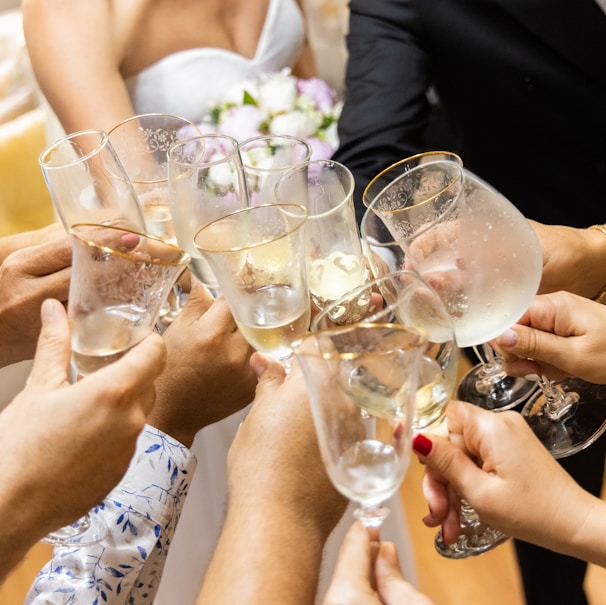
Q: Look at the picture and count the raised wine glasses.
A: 11